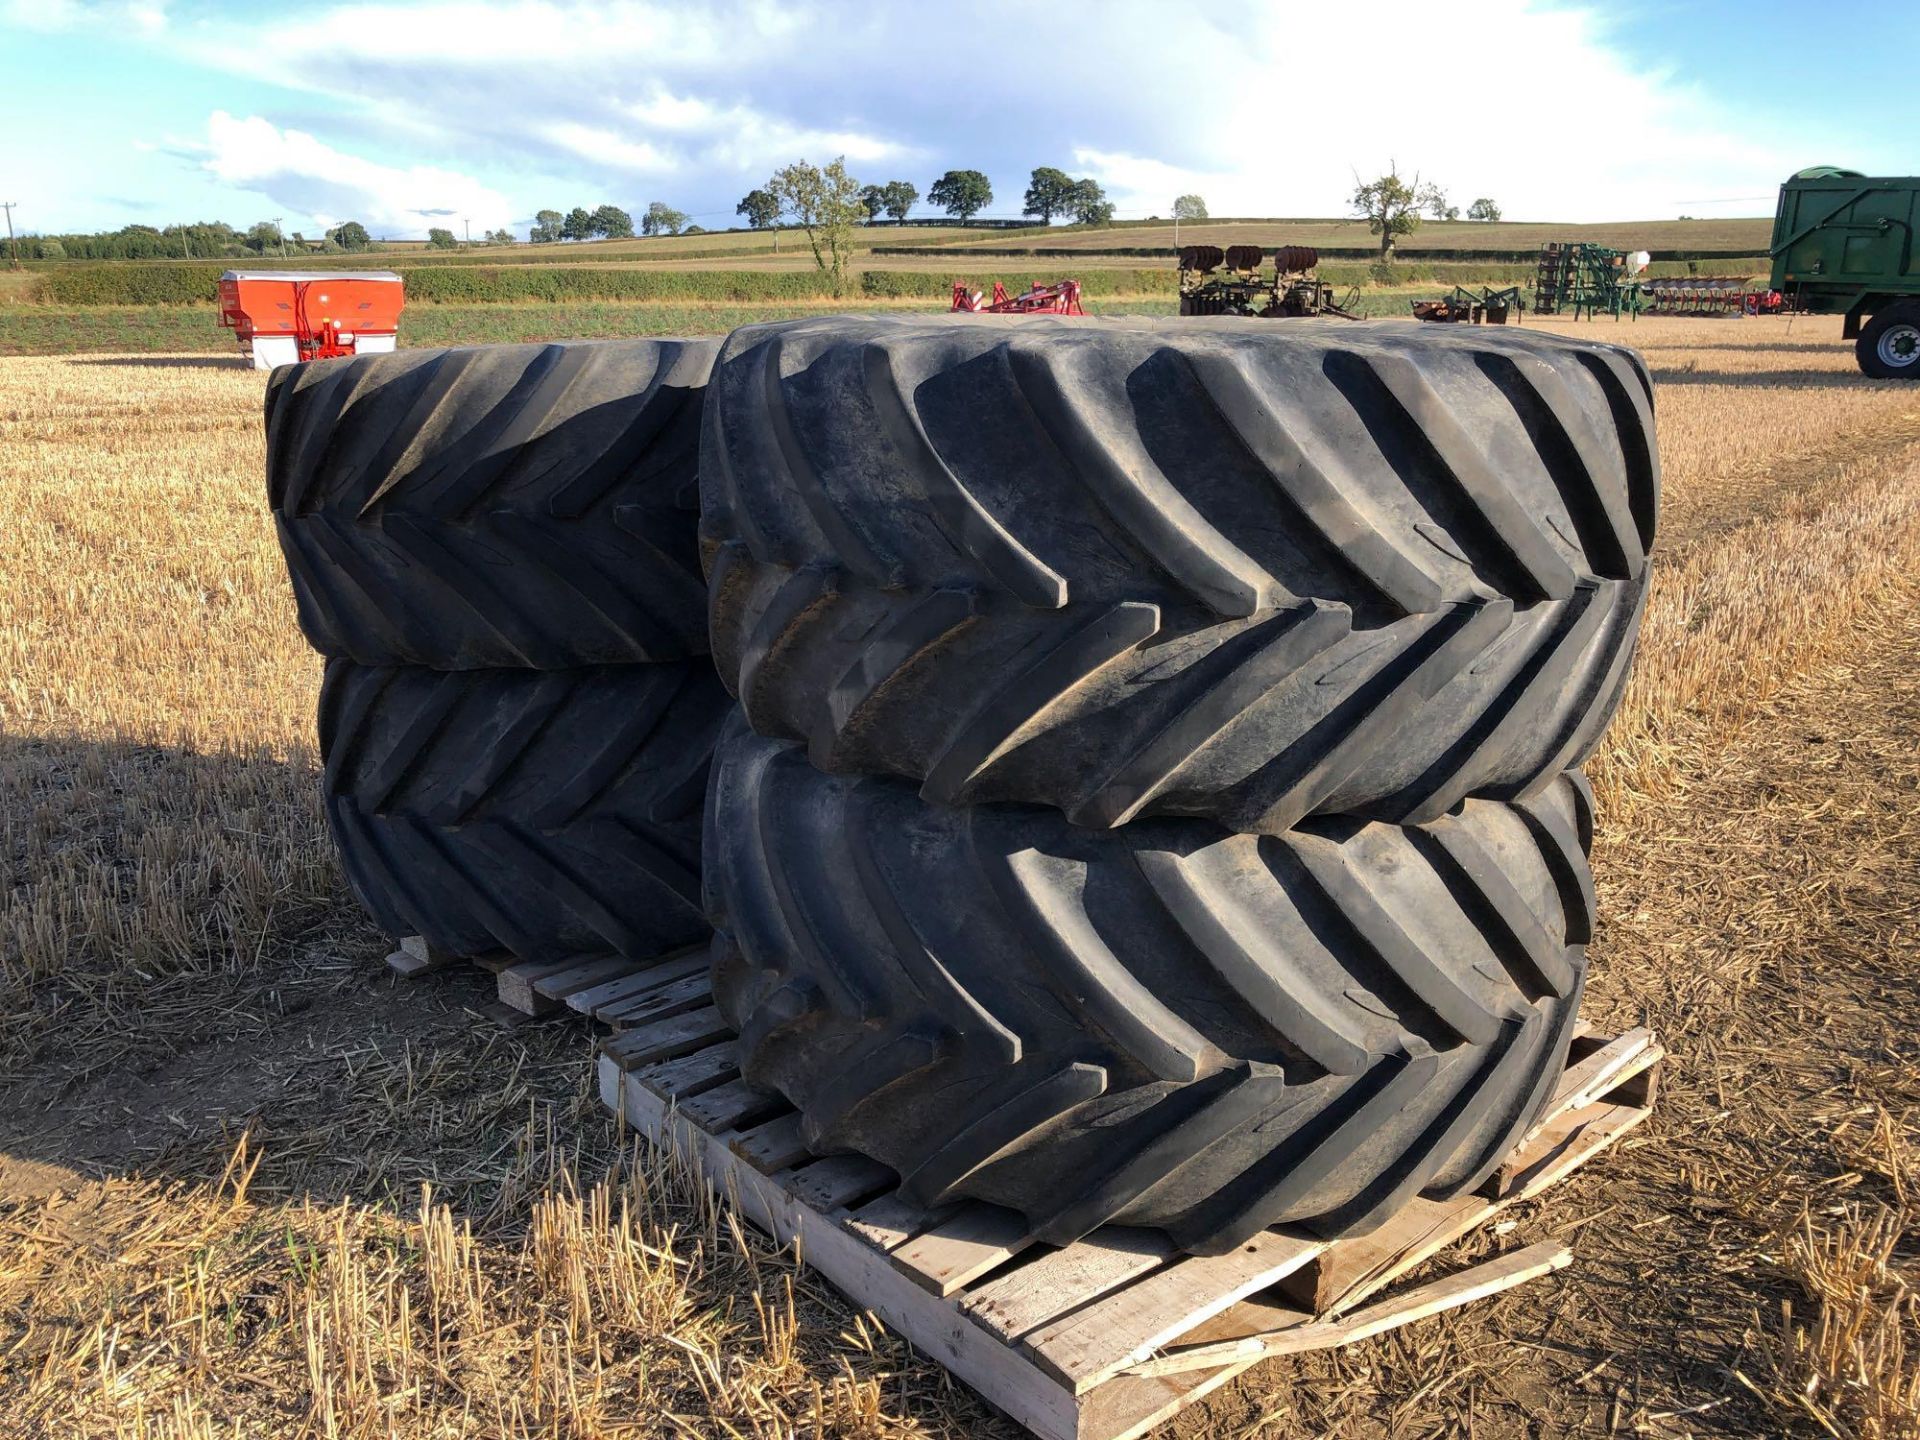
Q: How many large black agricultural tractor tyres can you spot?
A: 4